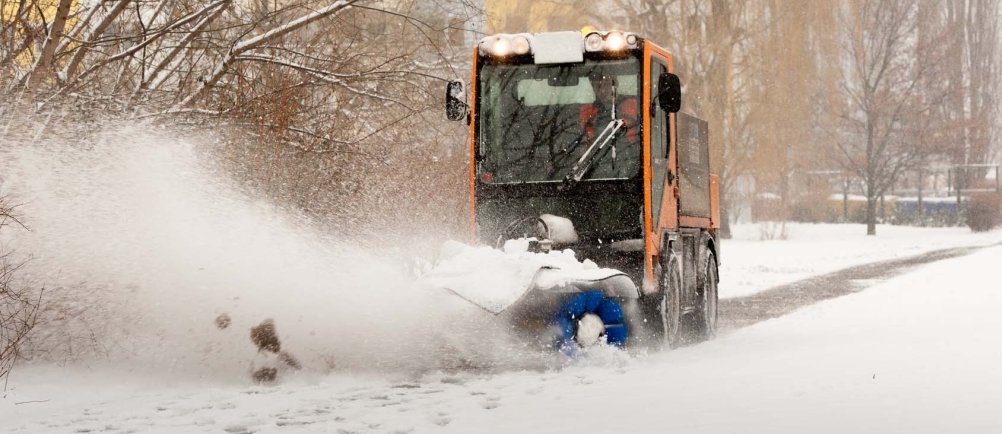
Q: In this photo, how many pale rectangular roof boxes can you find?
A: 1